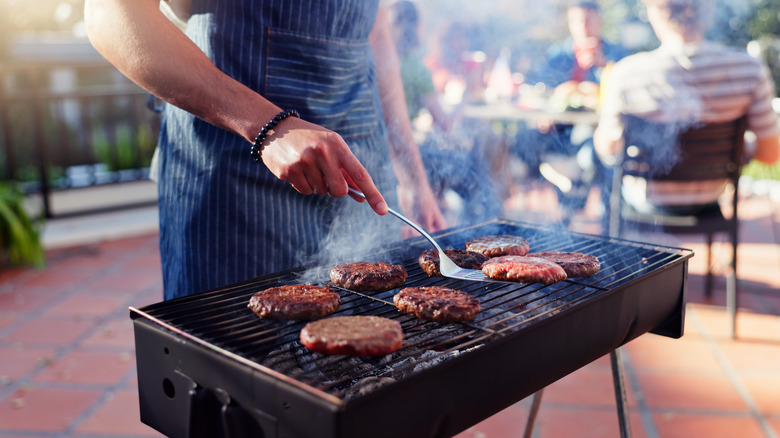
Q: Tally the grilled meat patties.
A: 8